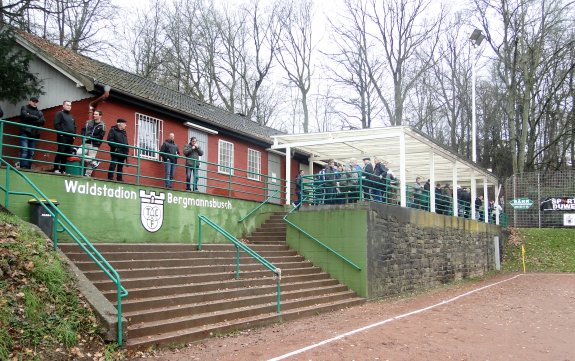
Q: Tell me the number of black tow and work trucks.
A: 0